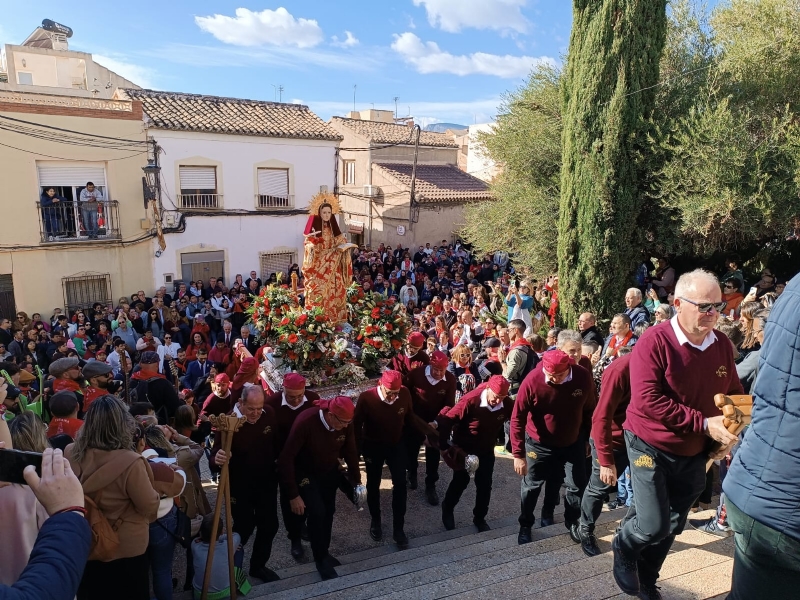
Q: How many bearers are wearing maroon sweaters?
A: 13